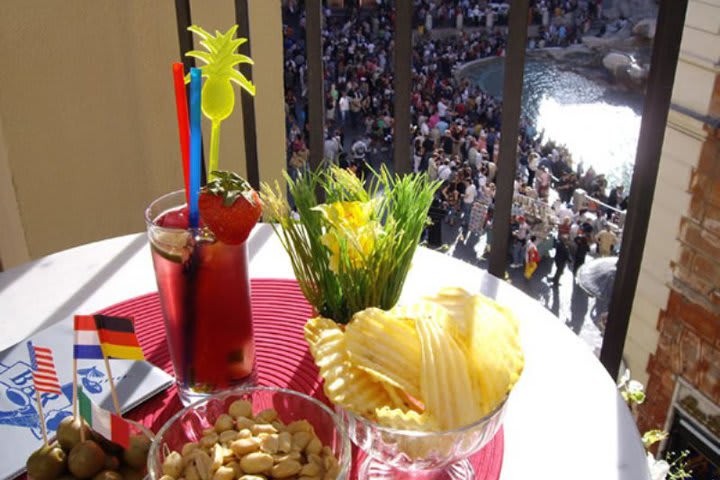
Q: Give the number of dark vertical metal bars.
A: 6